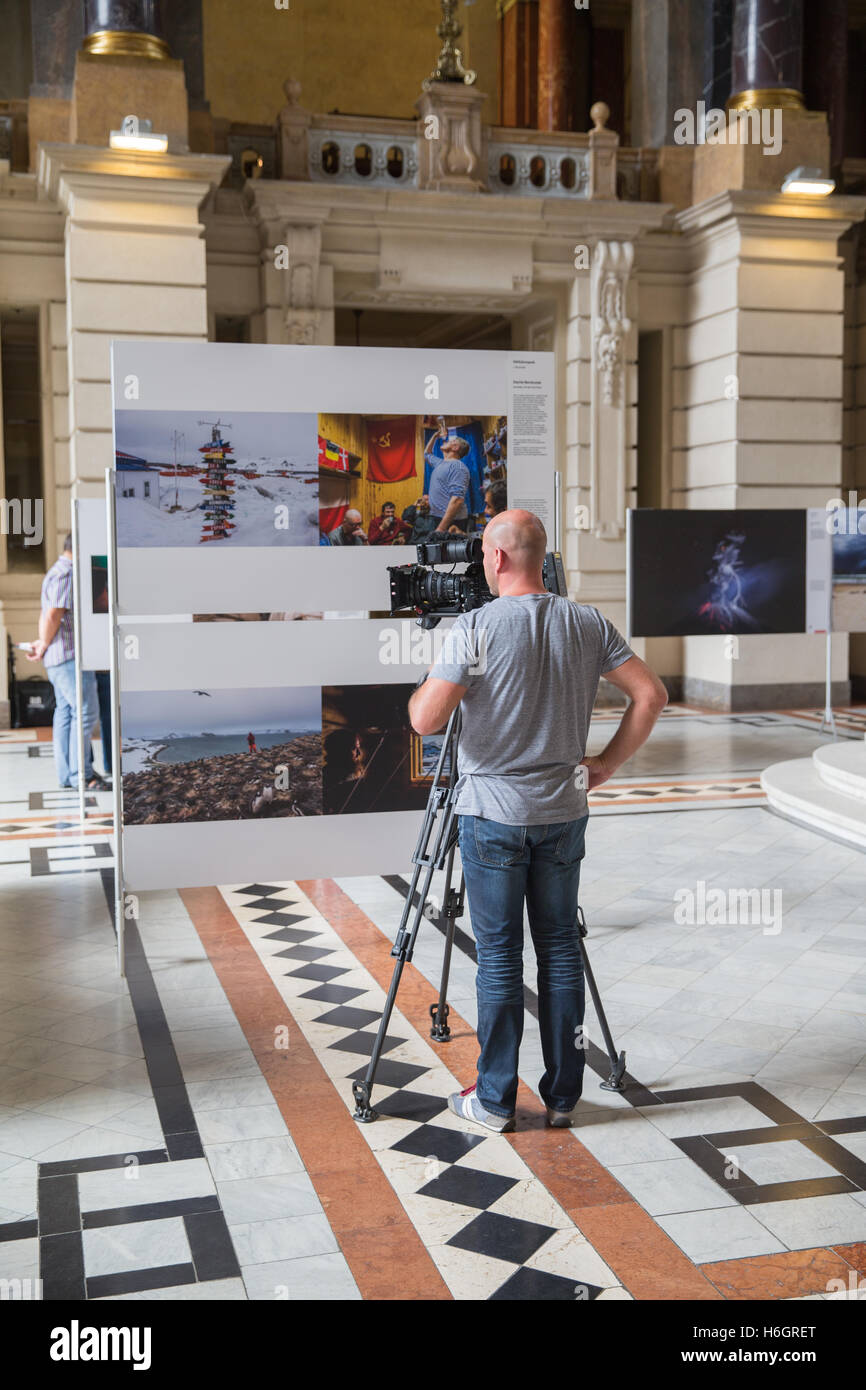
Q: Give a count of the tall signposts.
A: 1